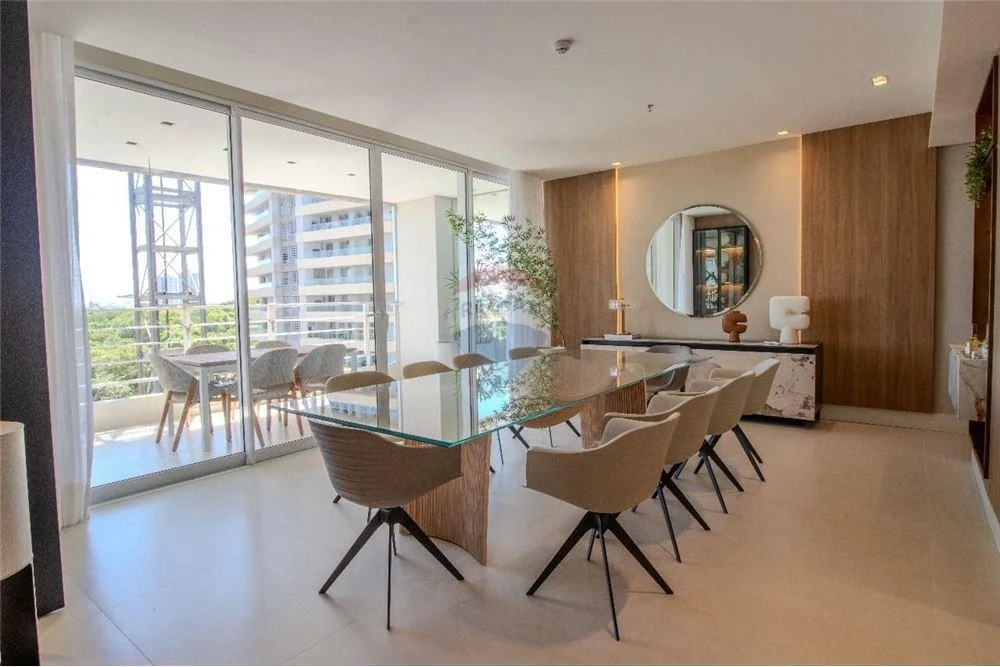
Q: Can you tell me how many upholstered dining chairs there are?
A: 10